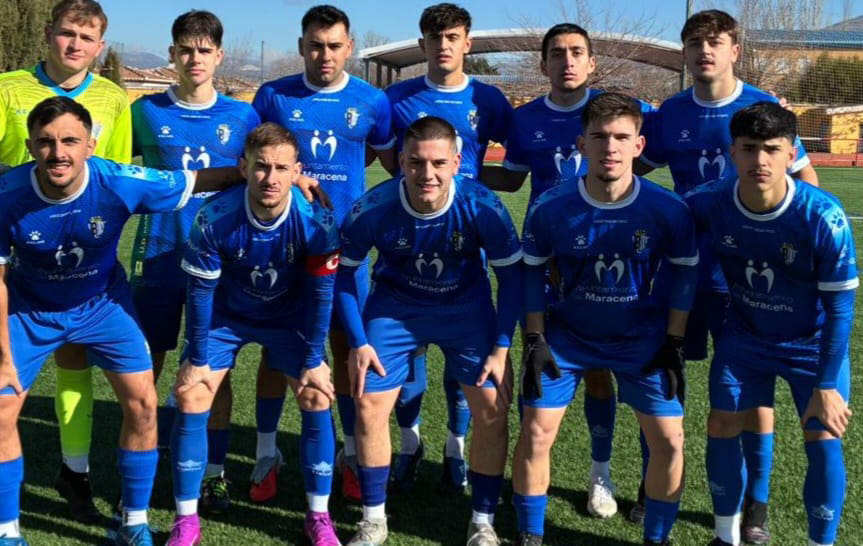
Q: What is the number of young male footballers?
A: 11